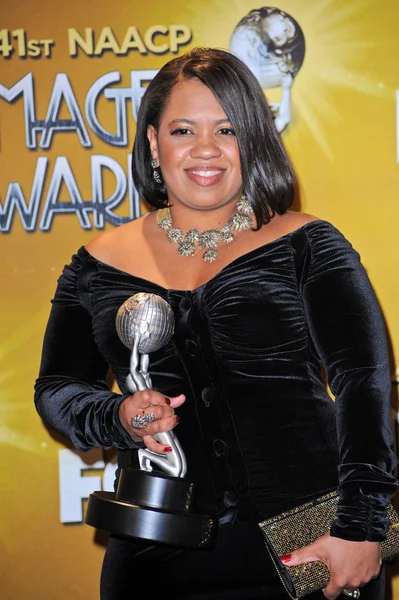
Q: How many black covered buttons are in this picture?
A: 5